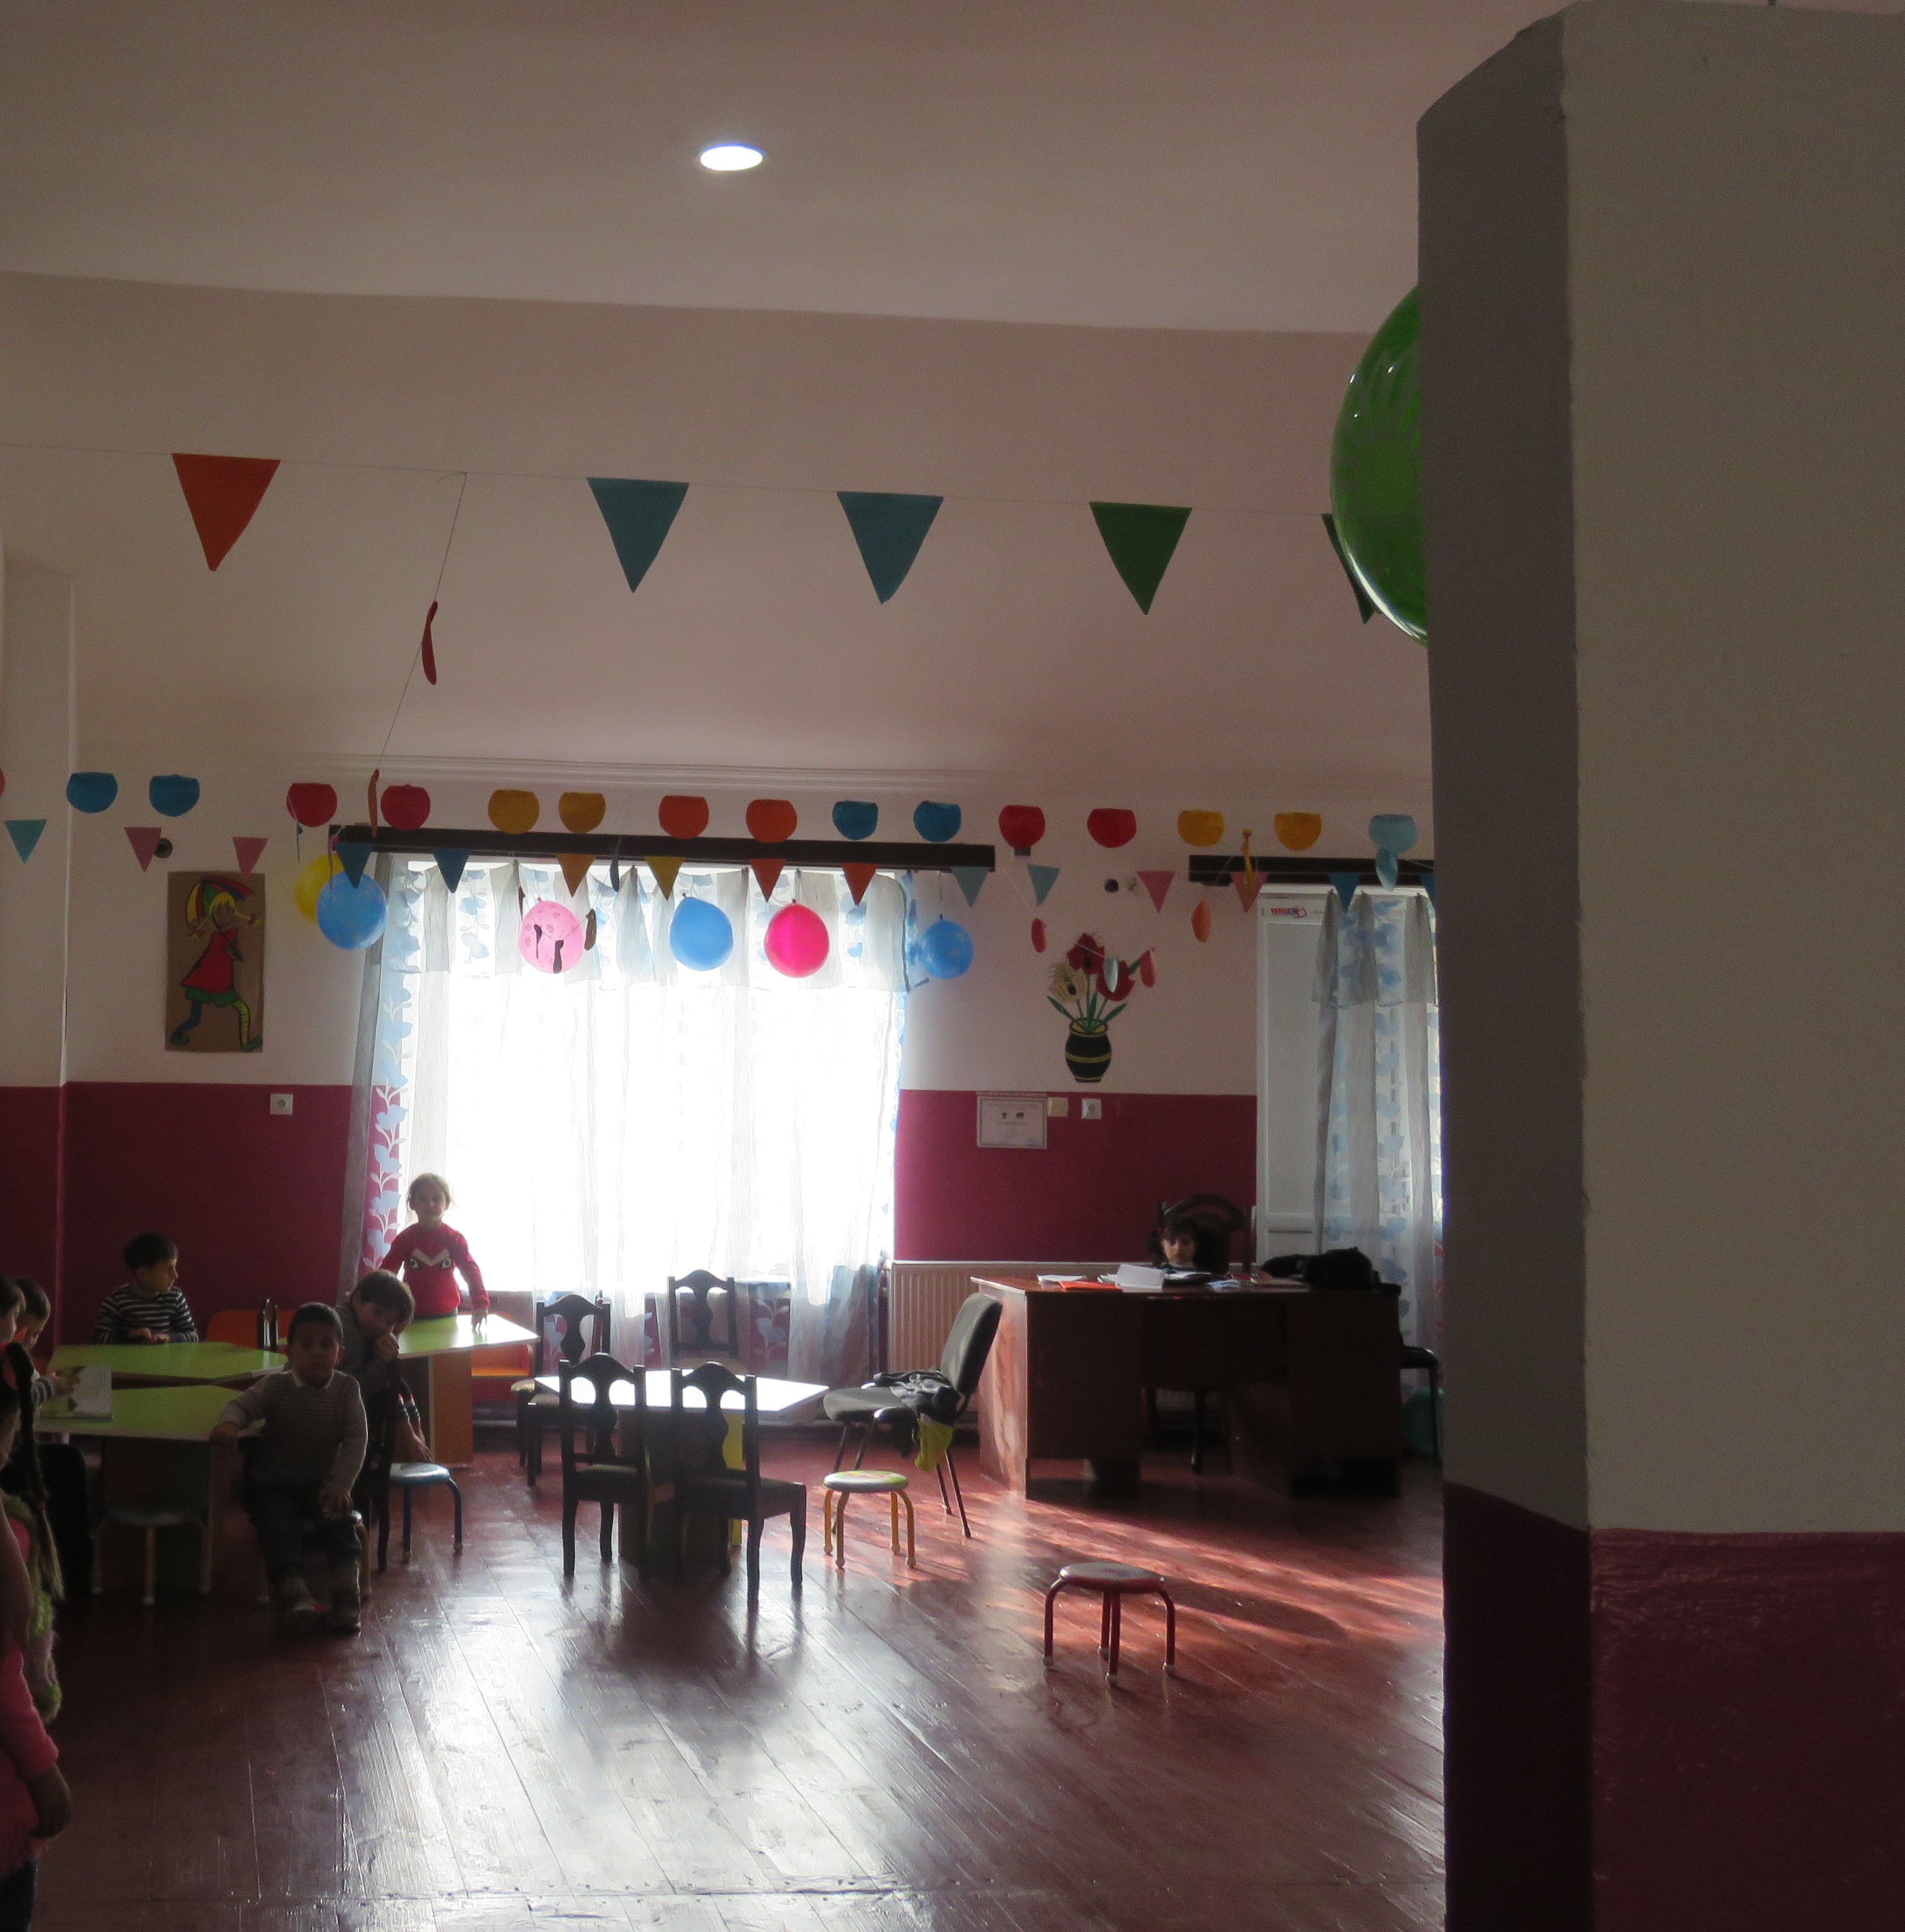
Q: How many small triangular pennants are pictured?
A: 15